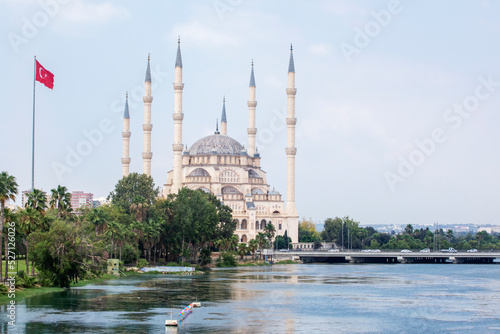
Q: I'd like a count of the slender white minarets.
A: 6